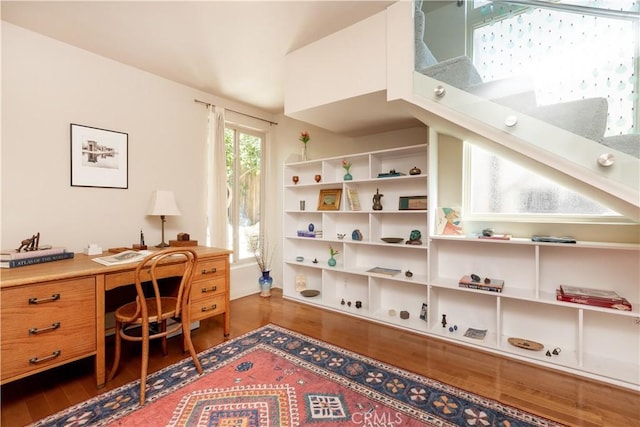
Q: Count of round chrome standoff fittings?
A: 3